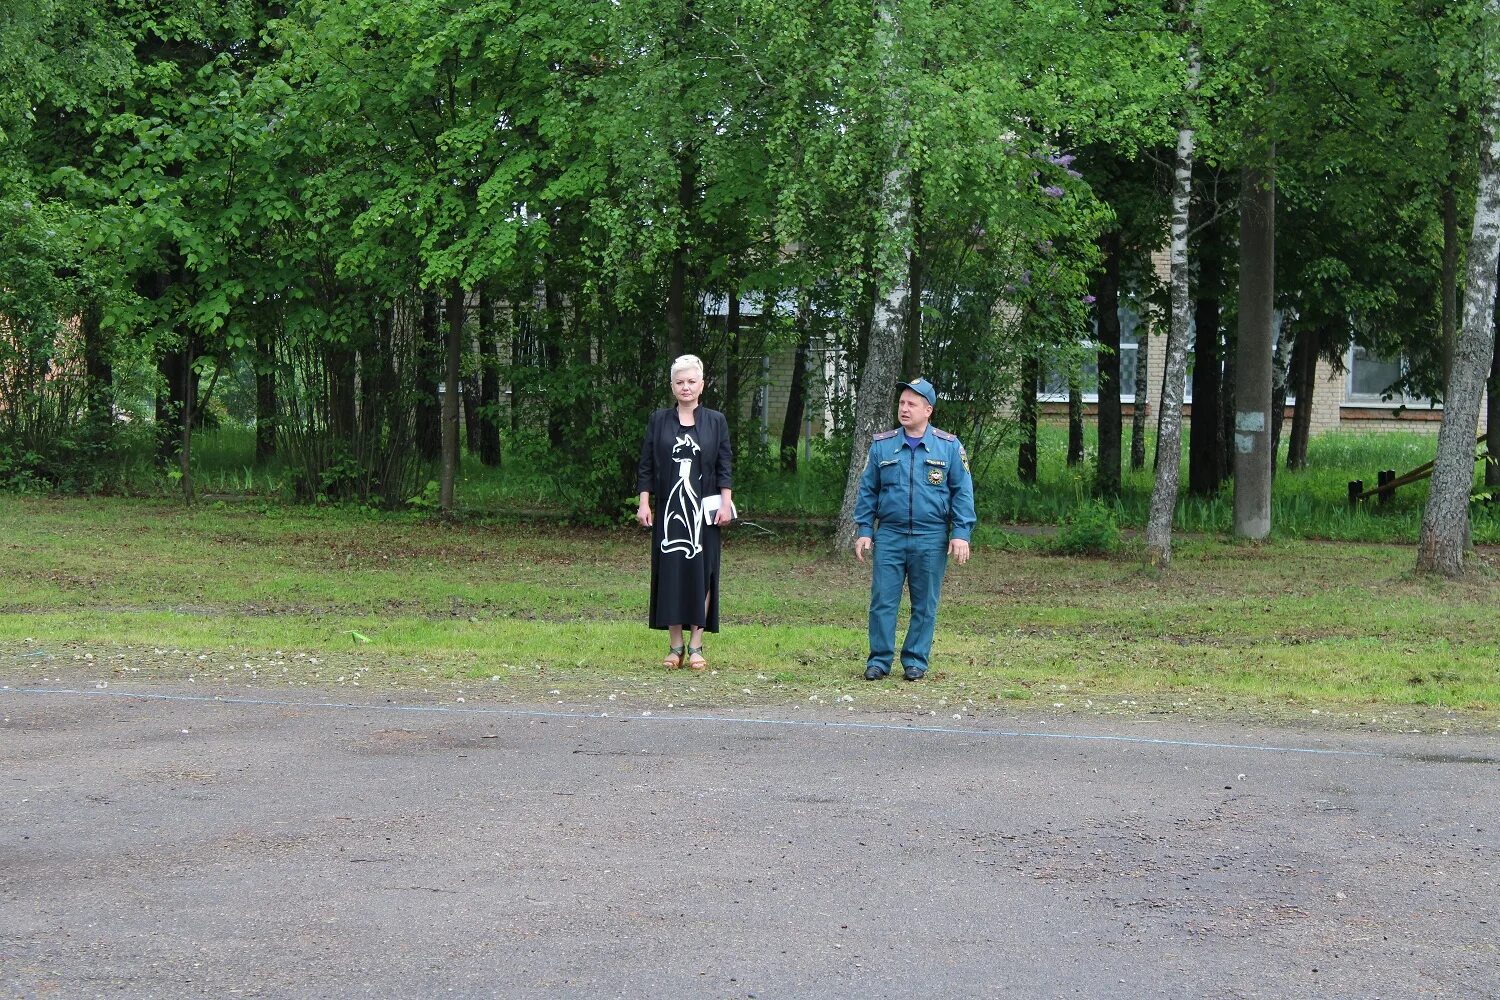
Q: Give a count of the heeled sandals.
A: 2